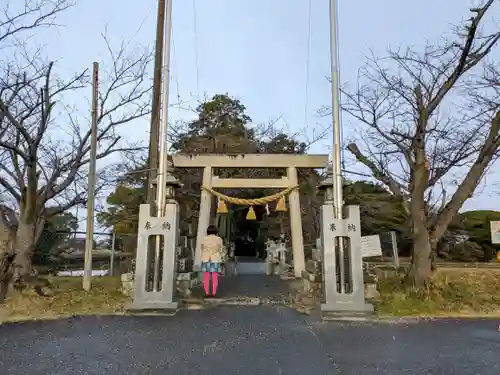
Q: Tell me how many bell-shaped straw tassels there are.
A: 3